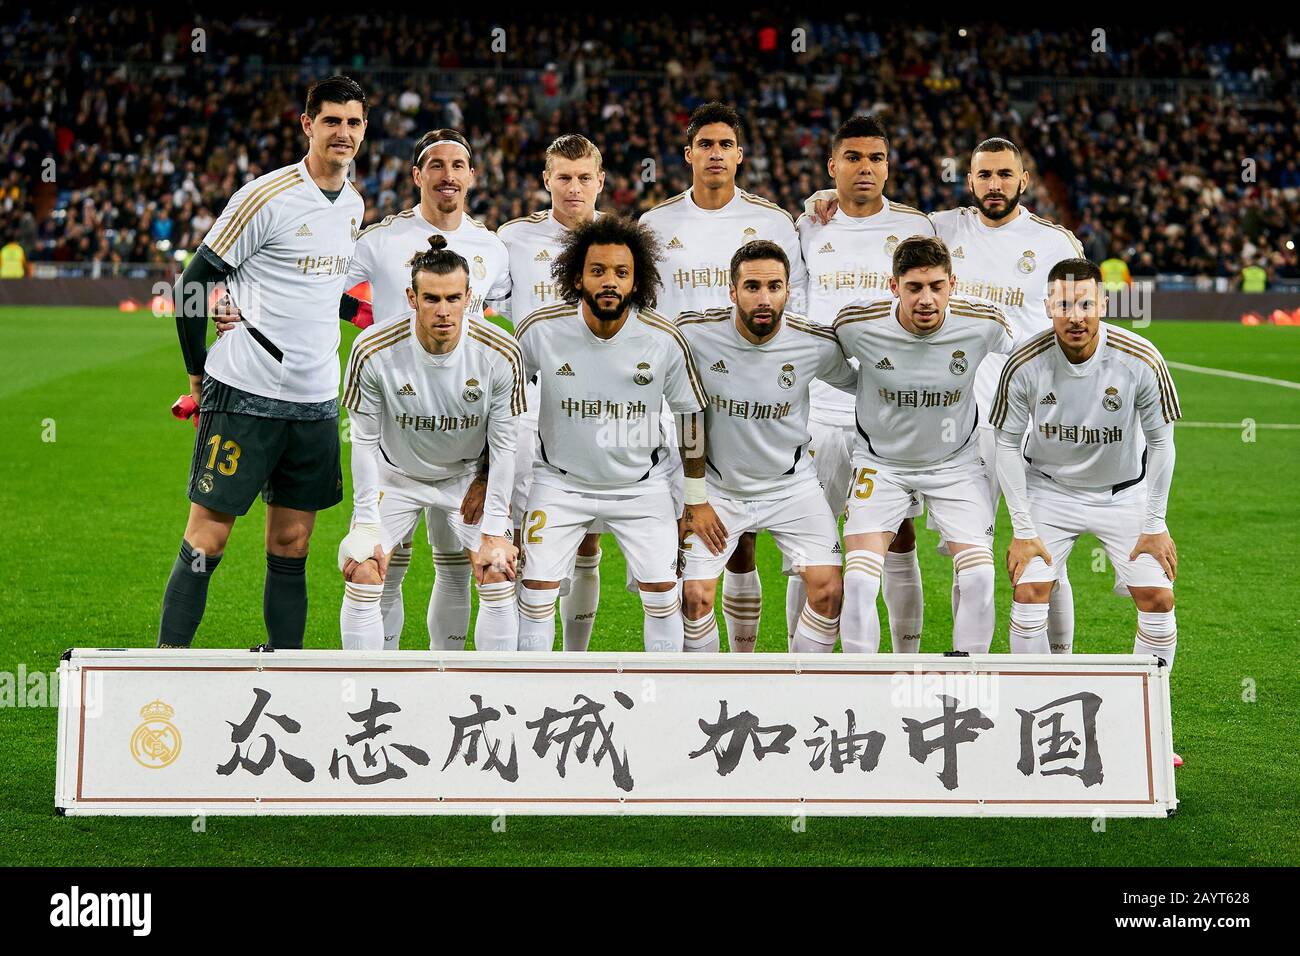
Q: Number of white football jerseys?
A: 11